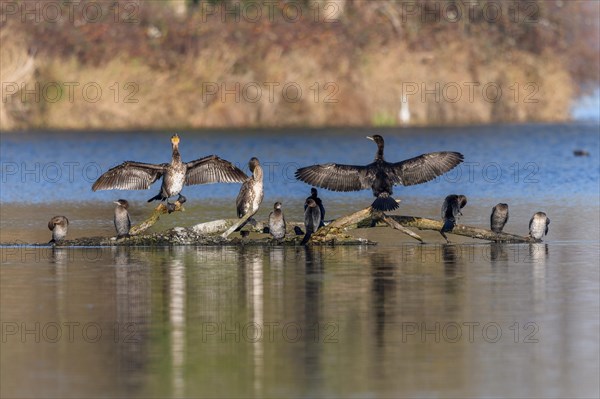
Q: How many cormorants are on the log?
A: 11